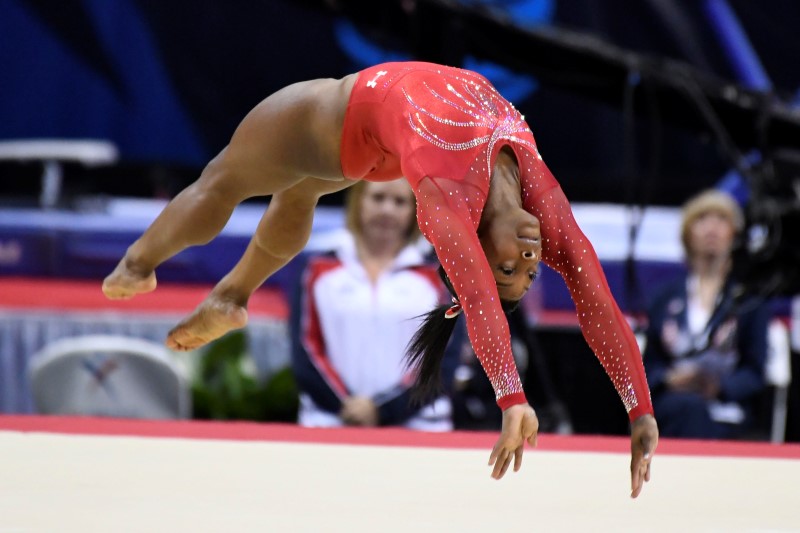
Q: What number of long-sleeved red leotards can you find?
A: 1